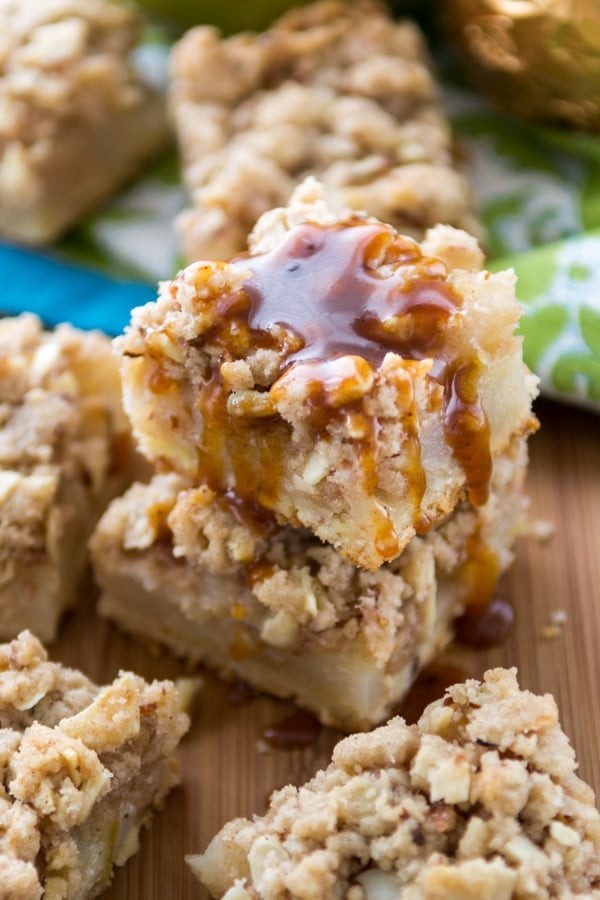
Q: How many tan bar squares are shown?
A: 7